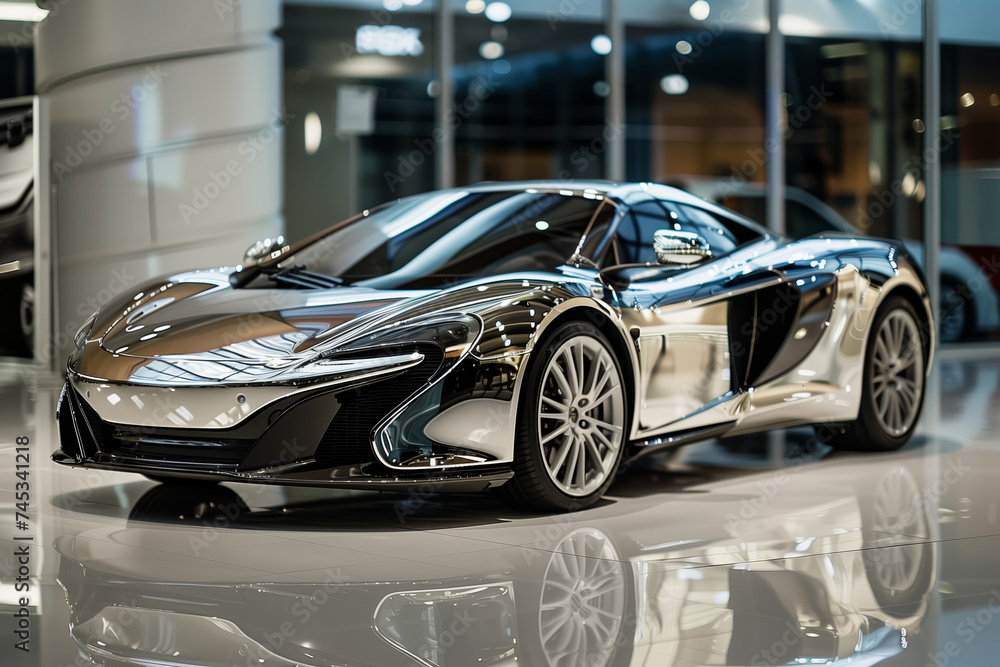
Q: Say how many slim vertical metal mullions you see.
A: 4